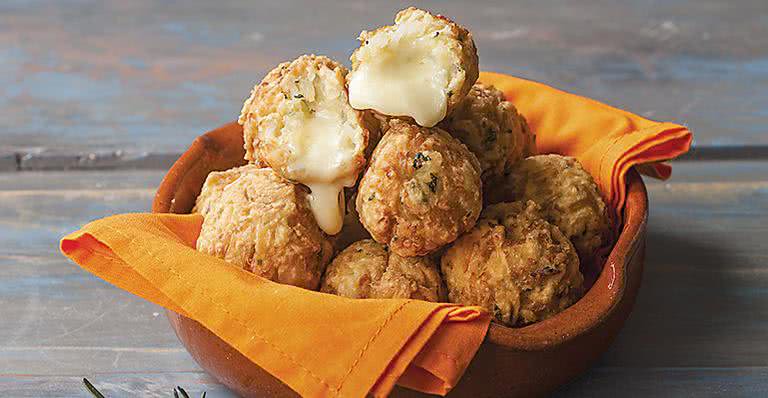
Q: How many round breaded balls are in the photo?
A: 8